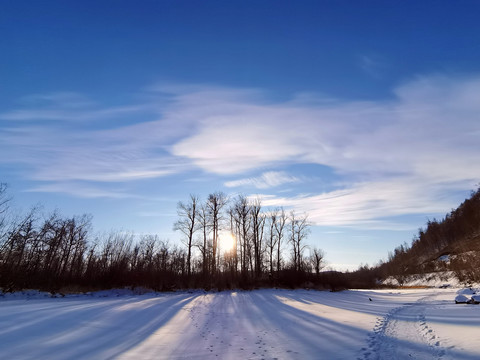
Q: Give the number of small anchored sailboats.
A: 0